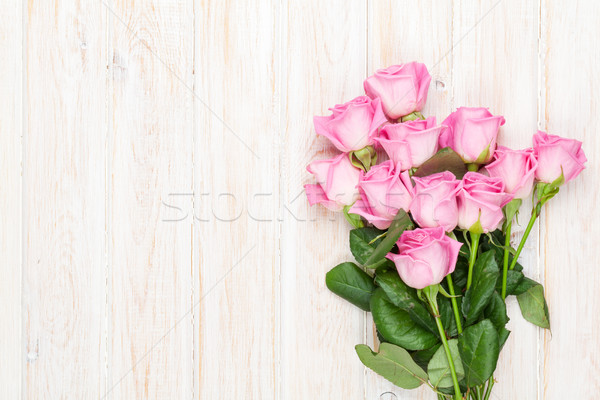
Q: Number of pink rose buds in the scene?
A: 11